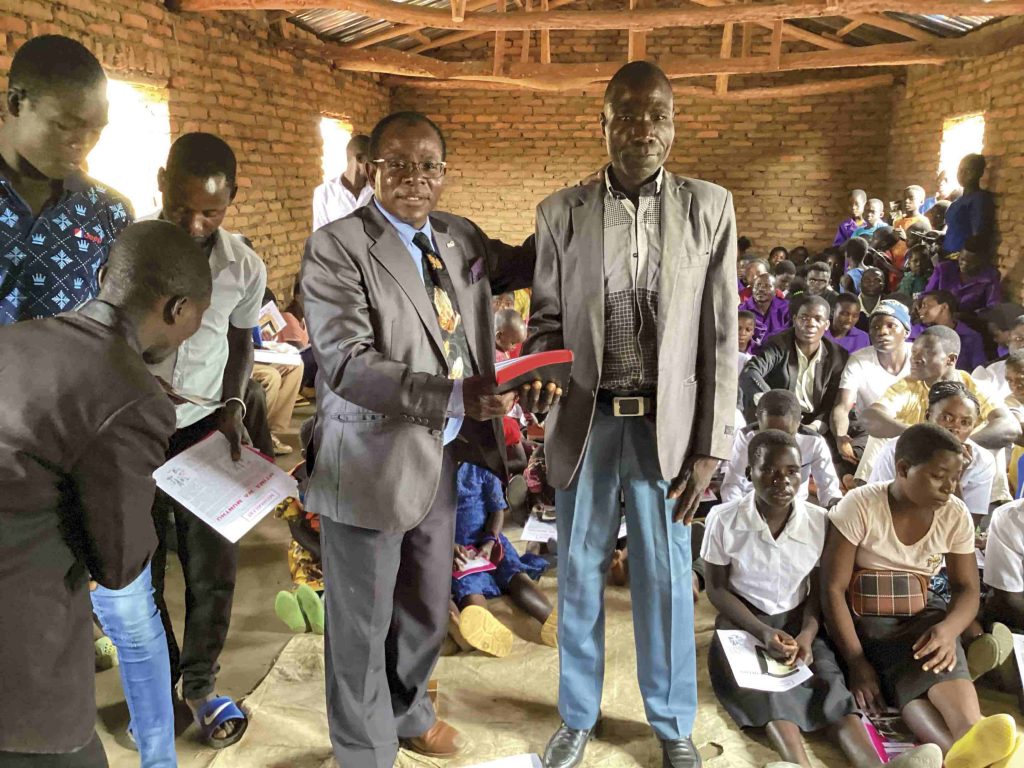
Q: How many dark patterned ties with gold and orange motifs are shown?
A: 1